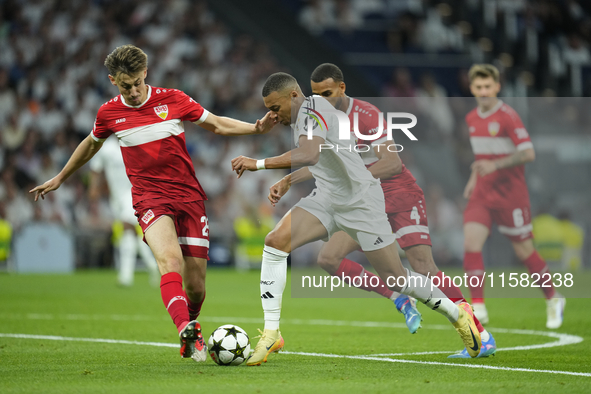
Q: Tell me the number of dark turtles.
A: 0